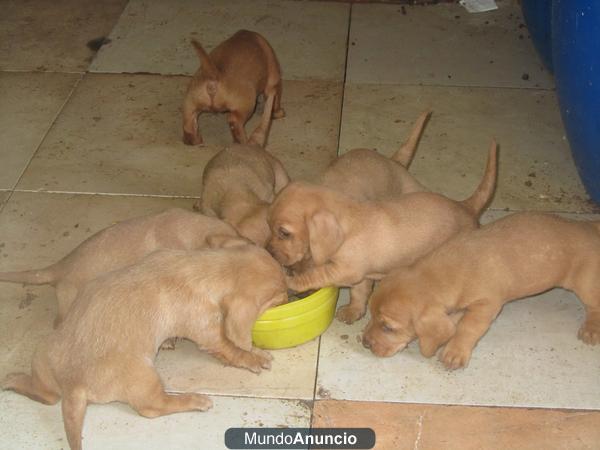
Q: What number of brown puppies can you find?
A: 7